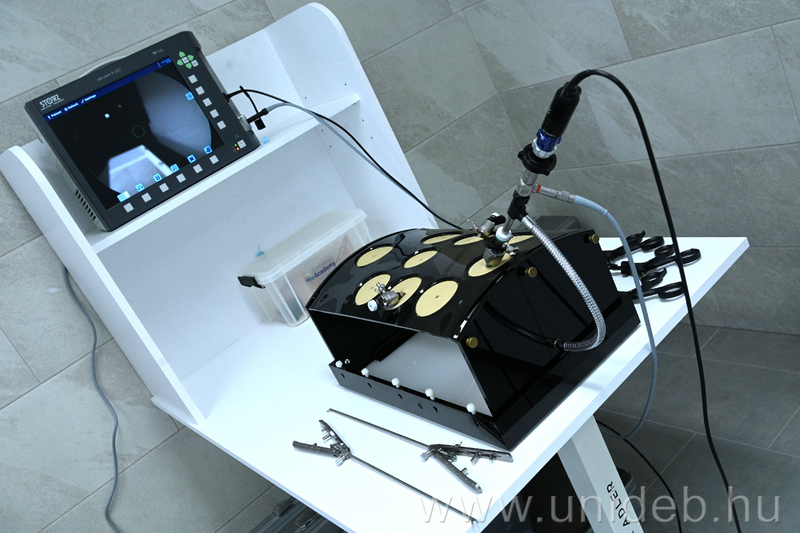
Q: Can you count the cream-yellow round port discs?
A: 9